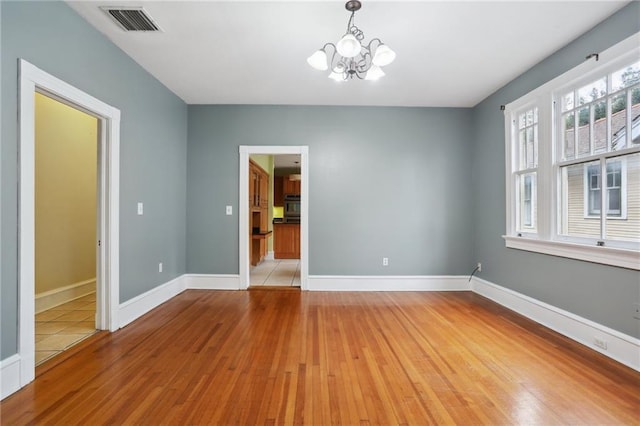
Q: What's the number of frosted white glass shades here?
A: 5